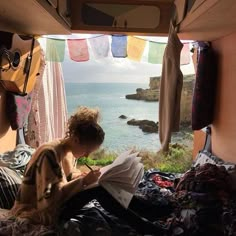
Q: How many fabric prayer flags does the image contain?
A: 7